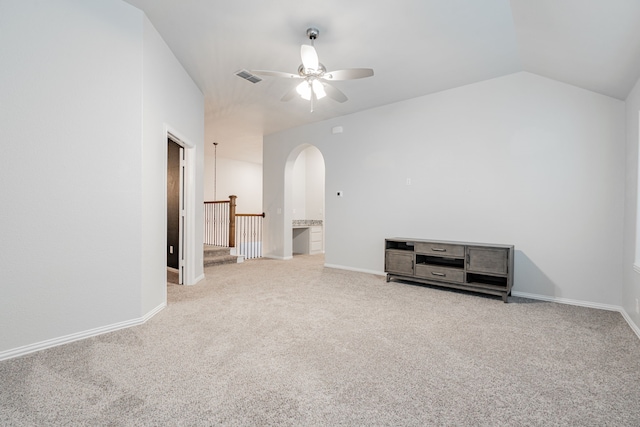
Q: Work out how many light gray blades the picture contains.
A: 5